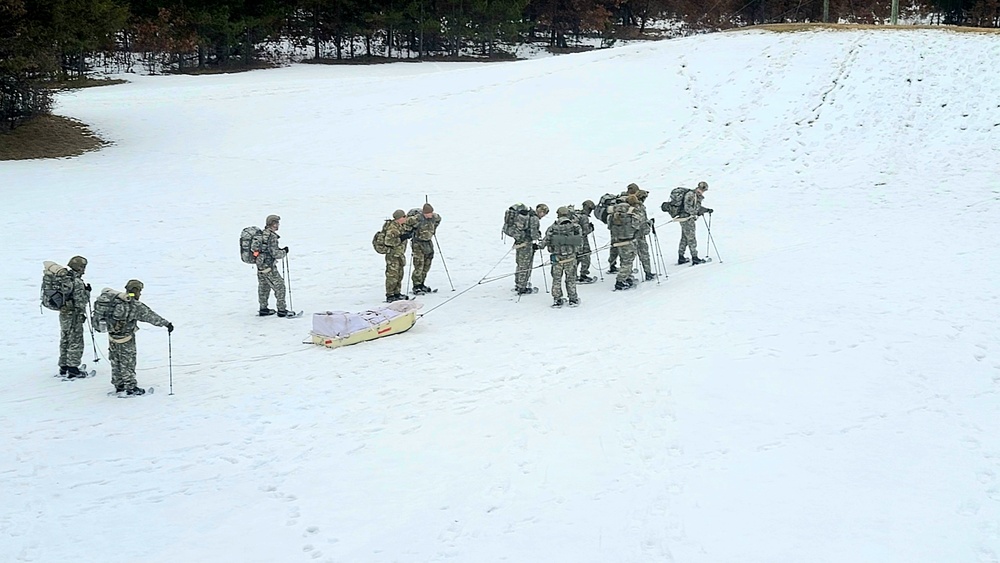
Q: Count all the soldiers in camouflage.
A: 12